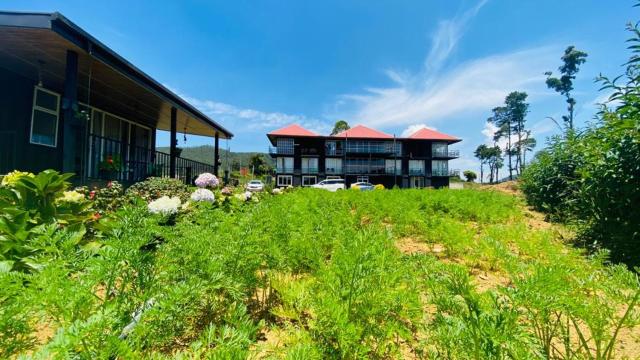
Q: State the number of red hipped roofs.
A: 3